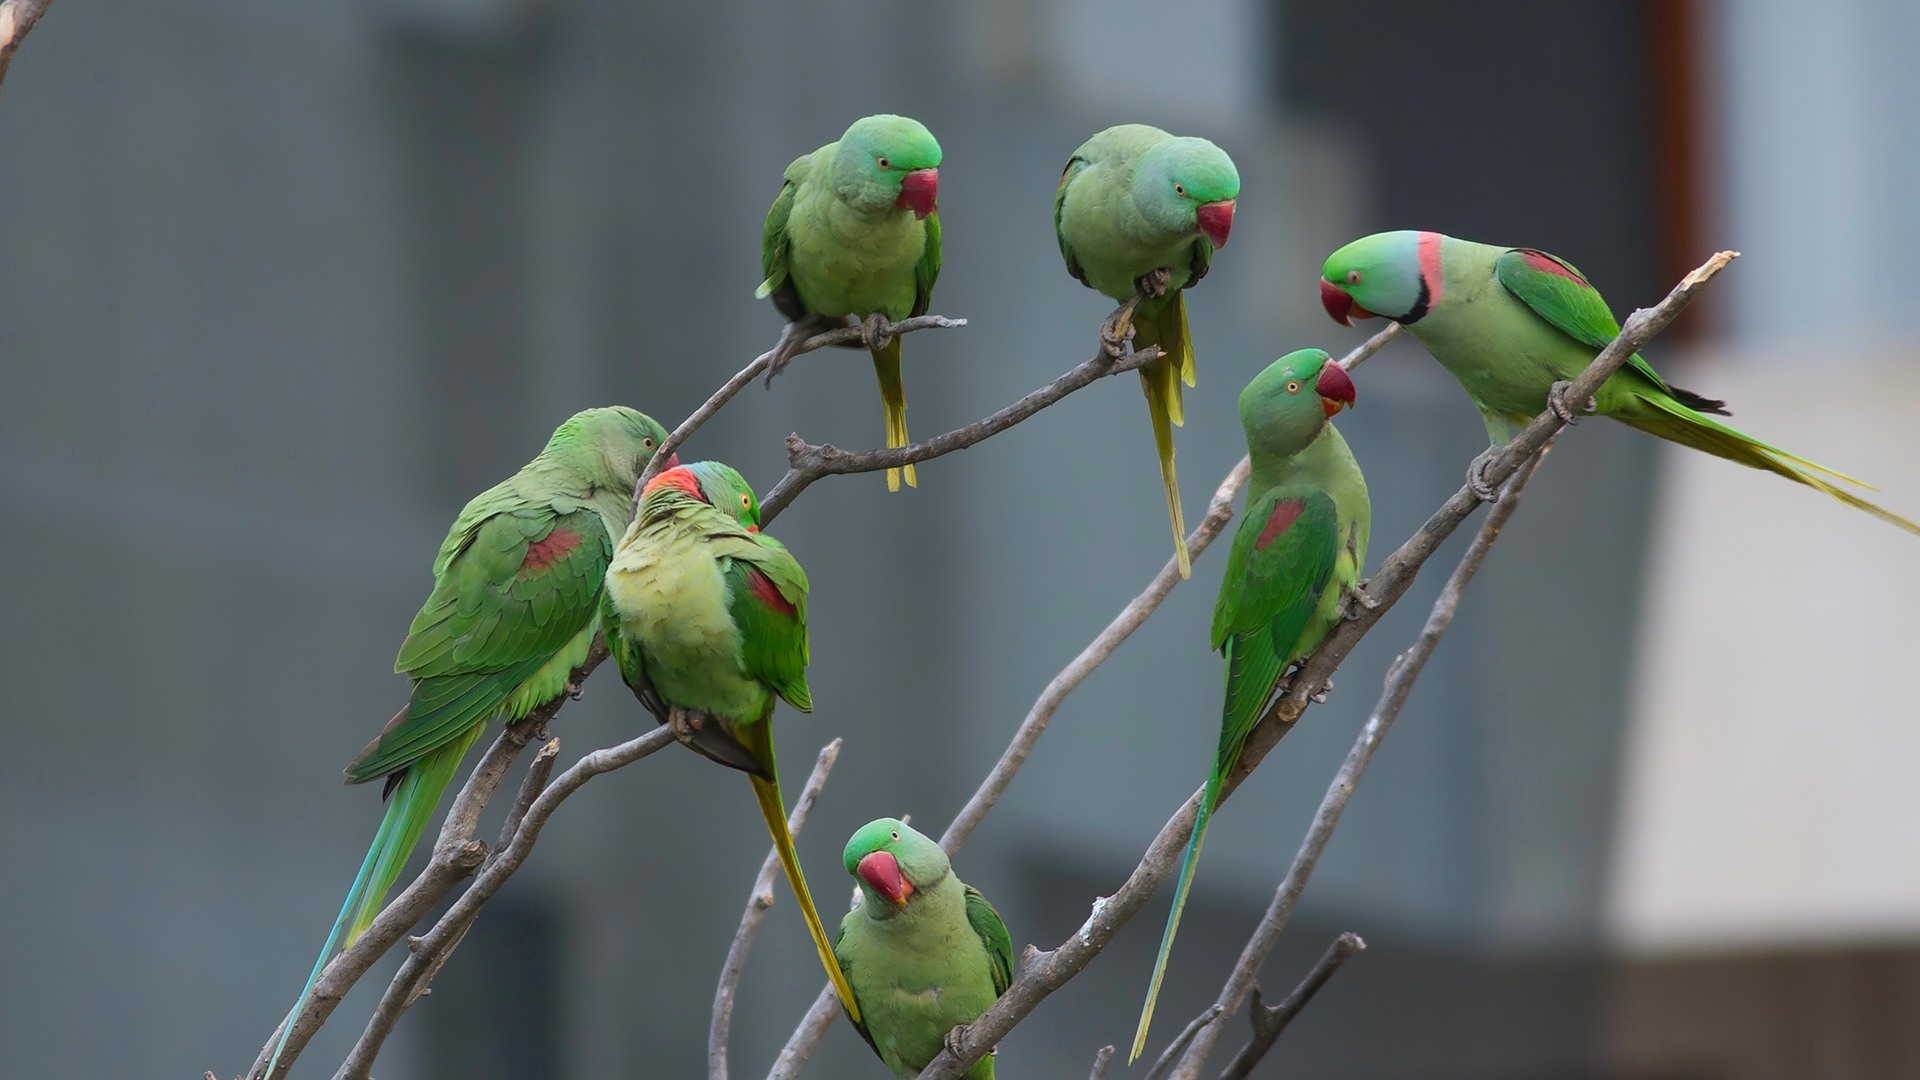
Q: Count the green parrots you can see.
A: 7